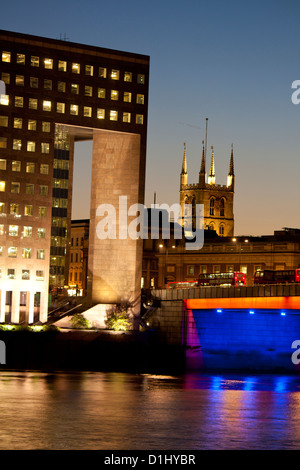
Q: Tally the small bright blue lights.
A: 3